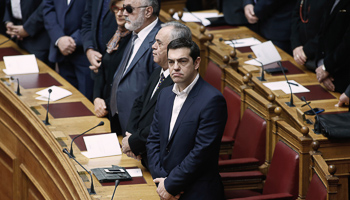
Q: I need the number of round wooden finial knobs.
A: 13